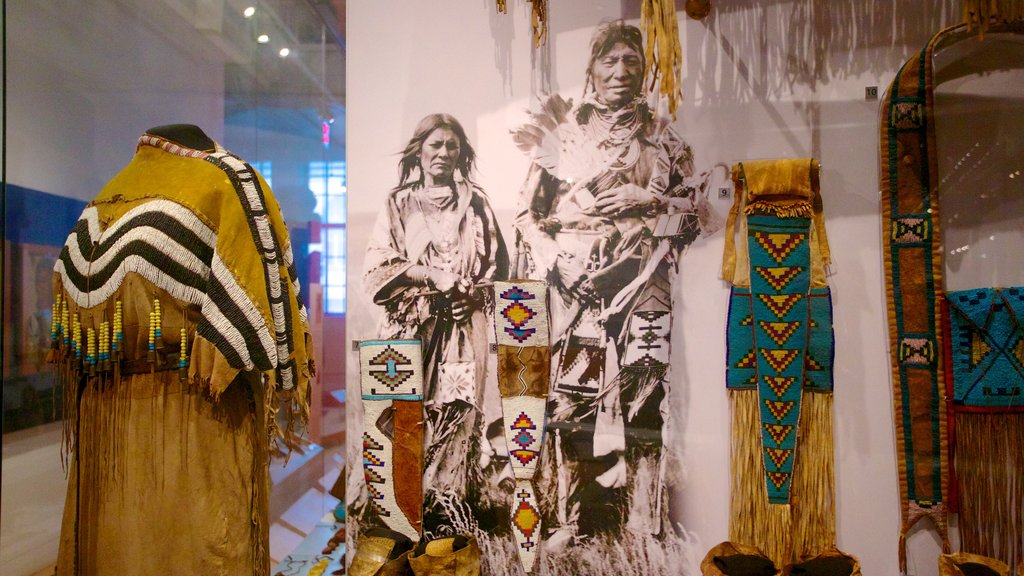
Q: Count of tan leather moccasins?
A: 5